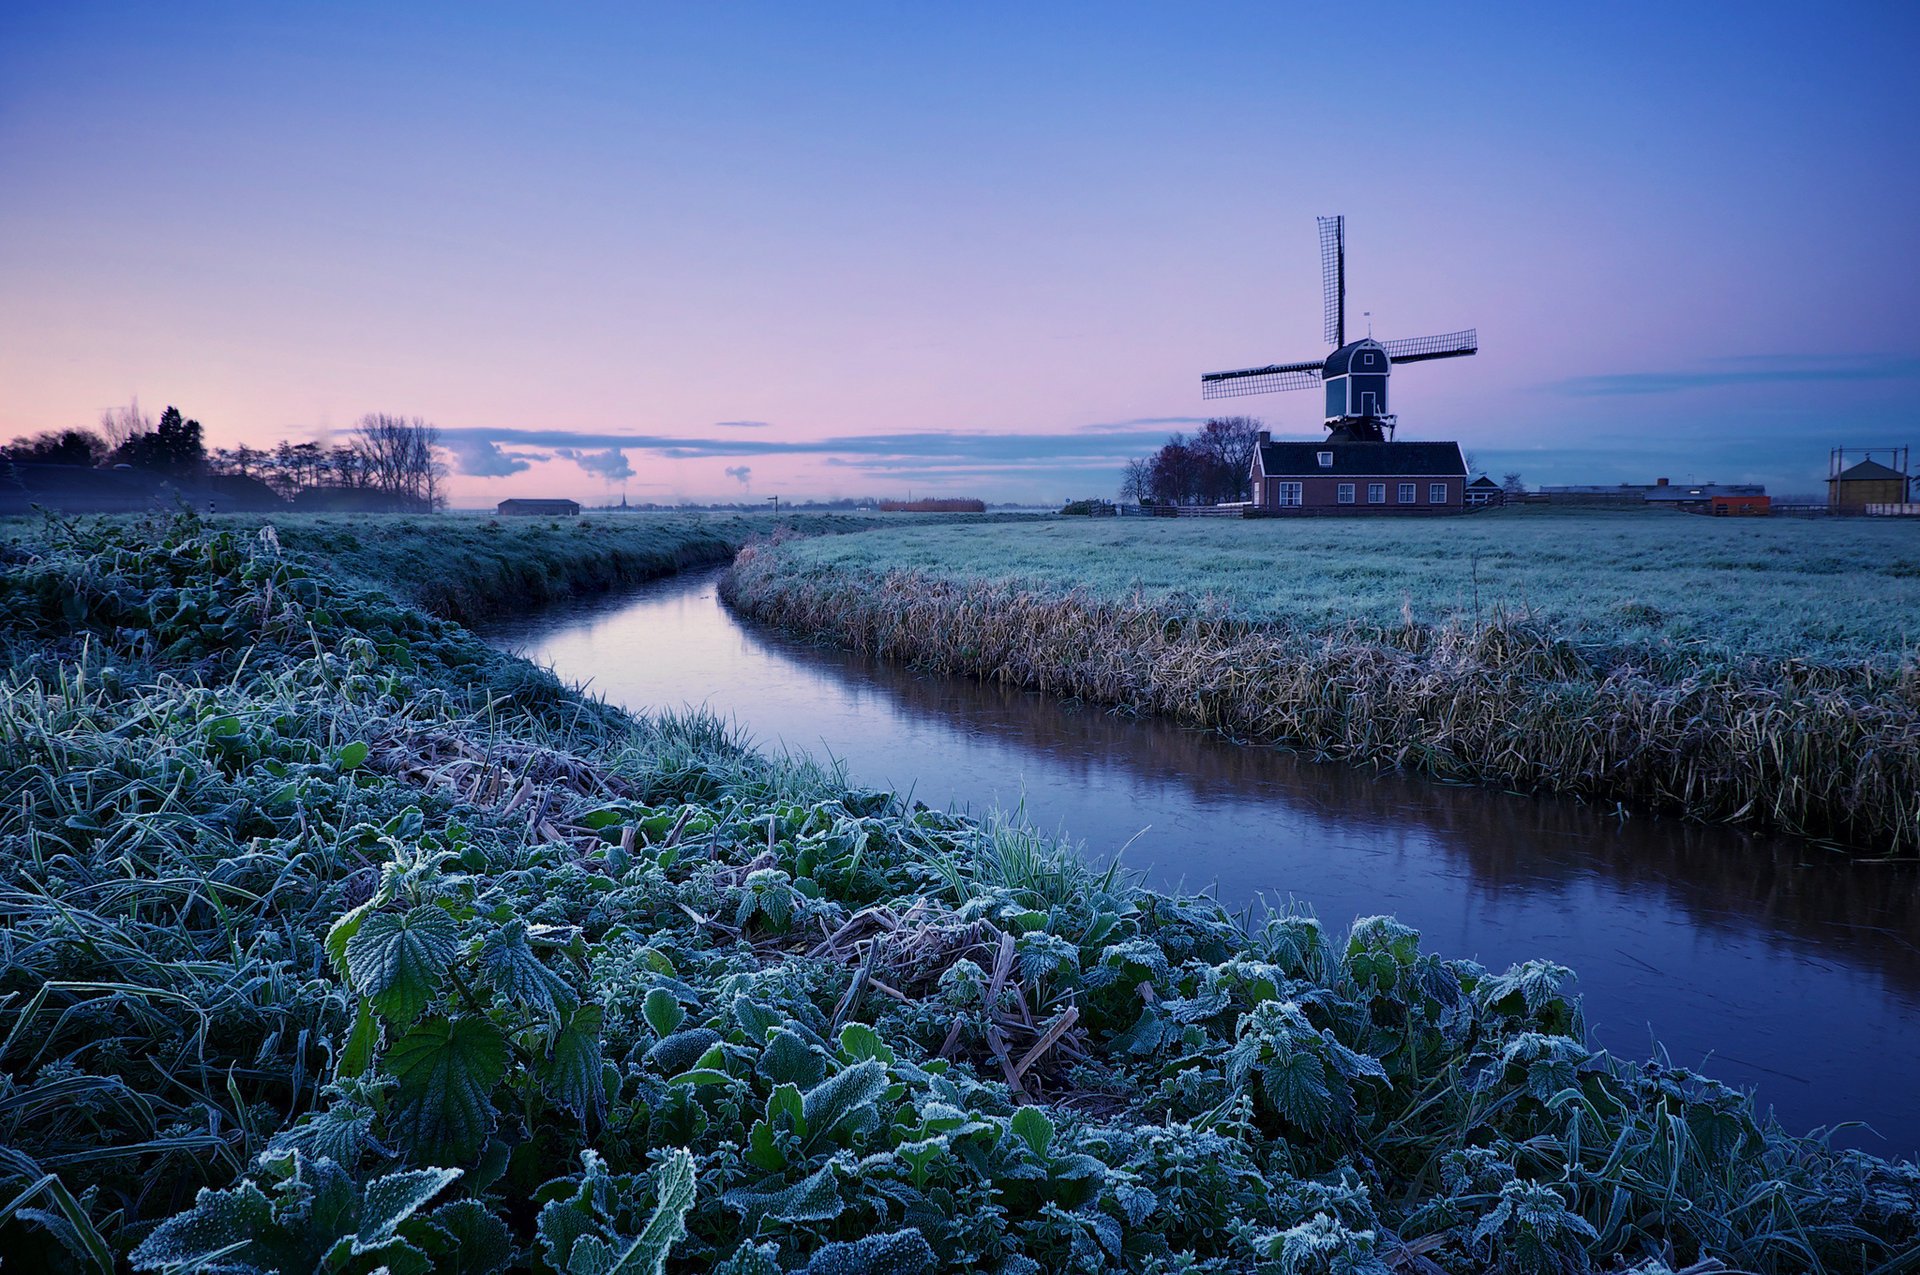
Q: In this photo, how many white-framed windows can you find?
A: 7